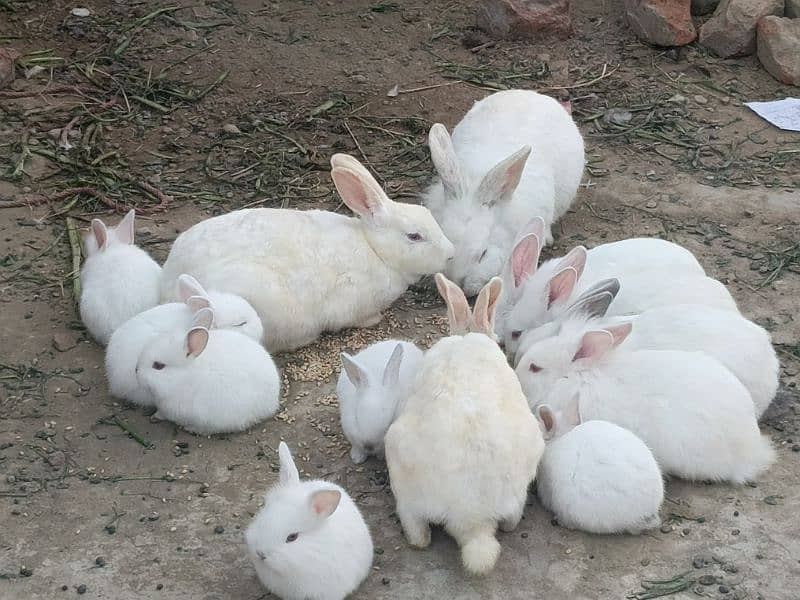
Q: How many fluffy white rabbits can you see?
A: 13